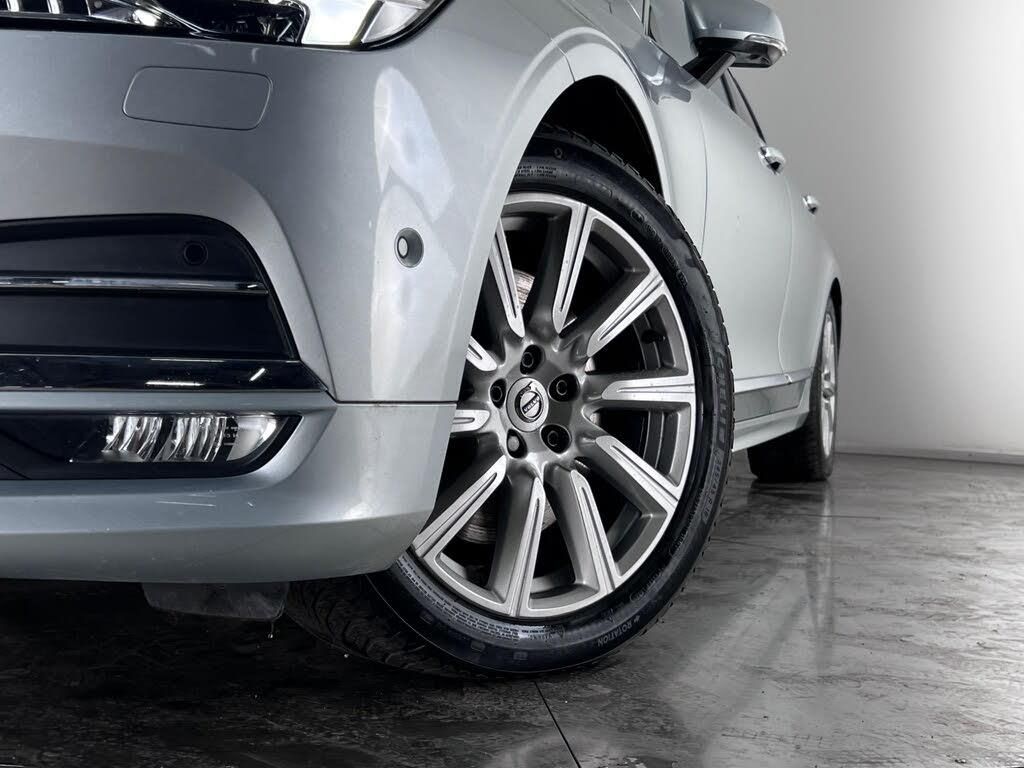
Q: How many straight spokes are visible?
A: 10